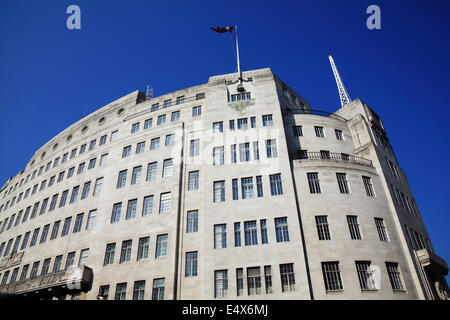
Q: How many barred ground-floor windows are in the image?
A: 3